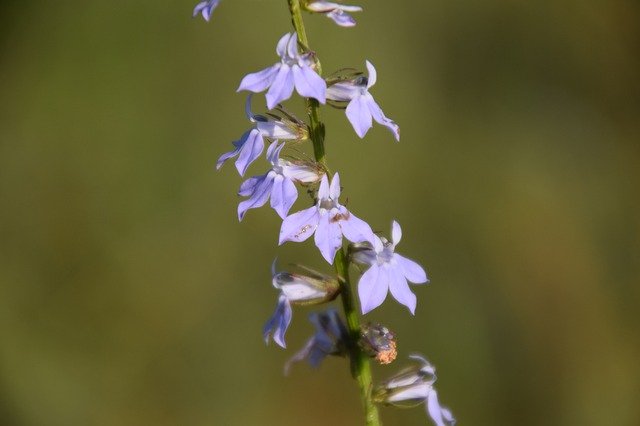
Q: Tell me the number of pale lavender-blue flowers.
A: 11